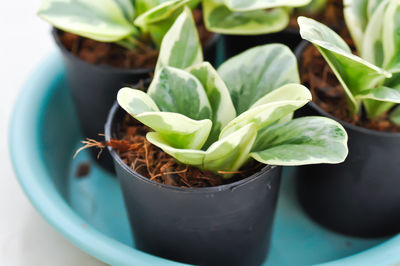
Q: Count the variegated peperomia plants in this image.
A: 4